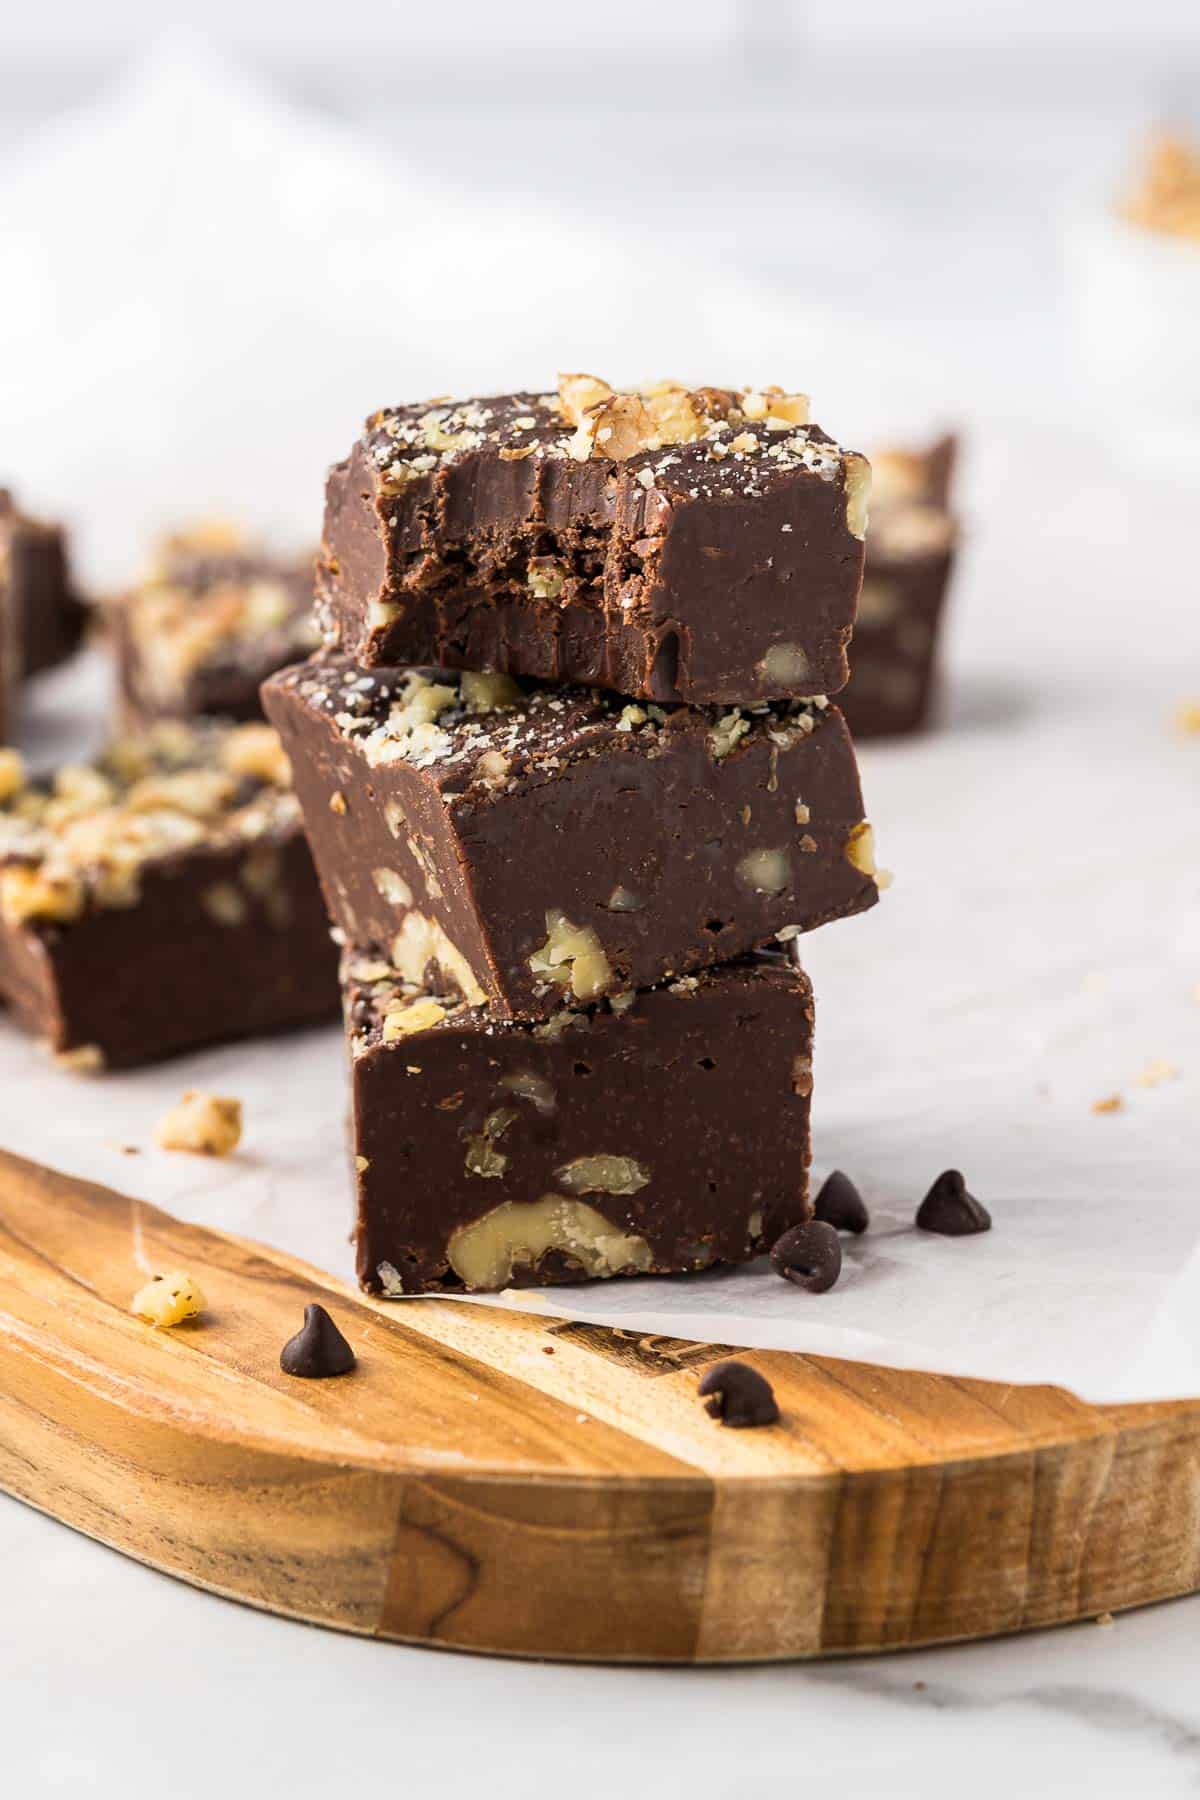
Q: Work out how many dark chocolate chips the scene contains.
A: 5